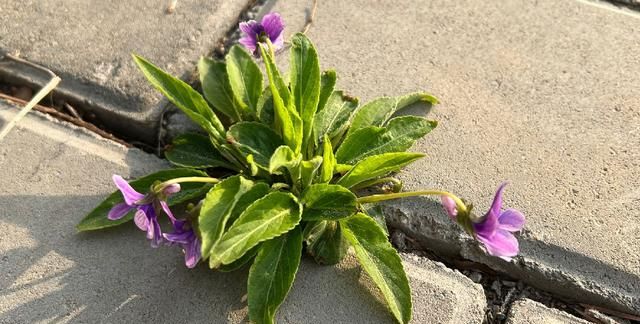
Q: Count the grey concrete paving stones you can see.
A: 4